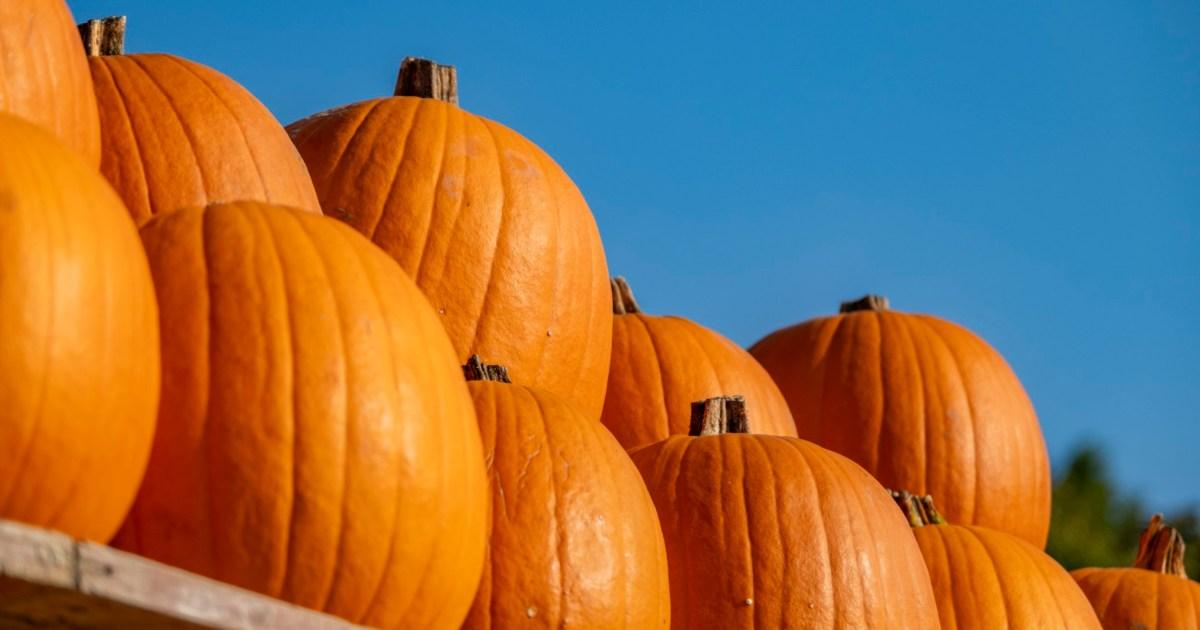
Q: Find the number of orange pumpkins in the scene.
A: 11